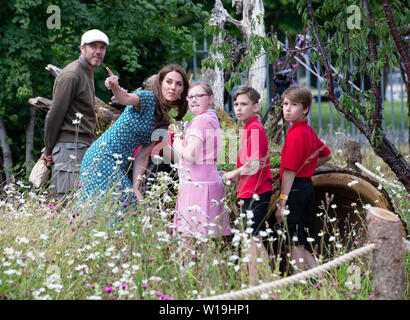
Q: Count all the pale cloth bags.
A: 1